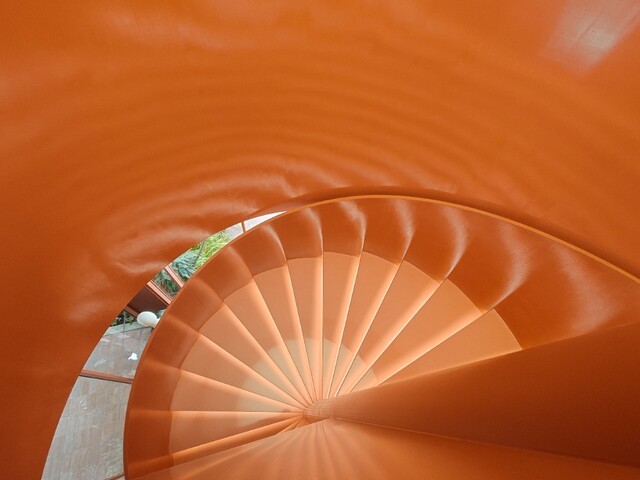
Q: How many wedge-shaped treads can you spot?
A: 12